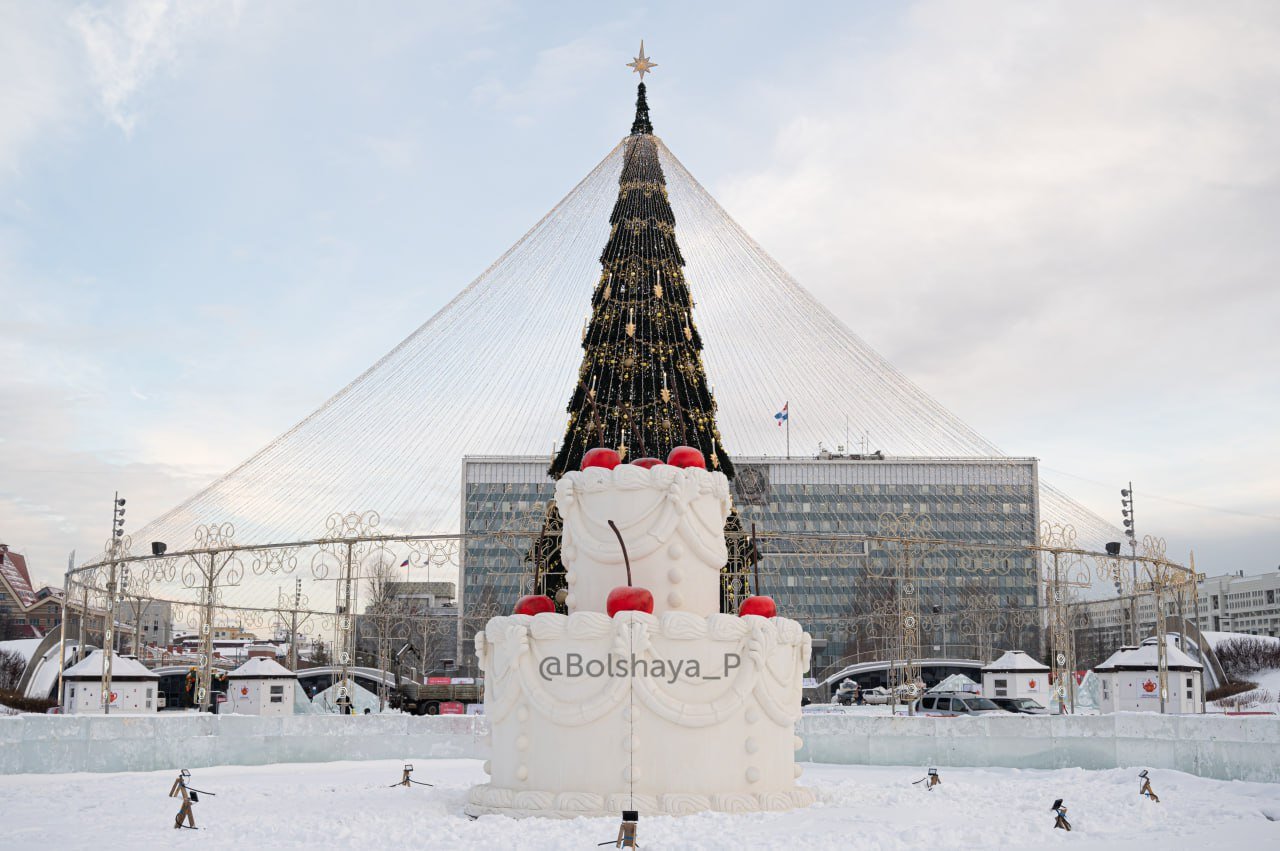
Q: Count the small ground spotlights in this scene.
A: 7